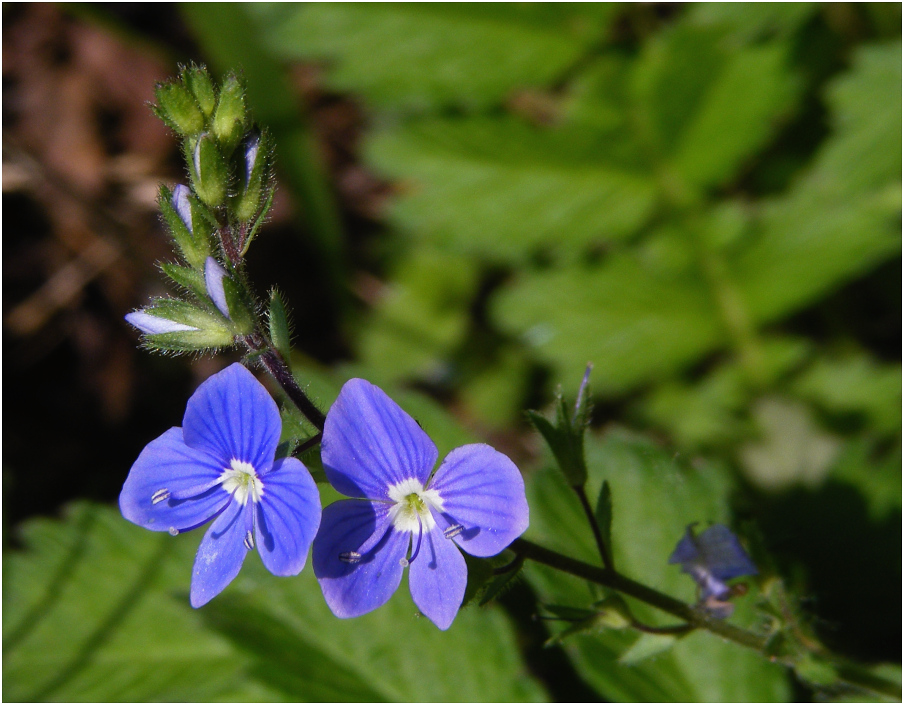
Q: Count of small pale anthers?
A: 4